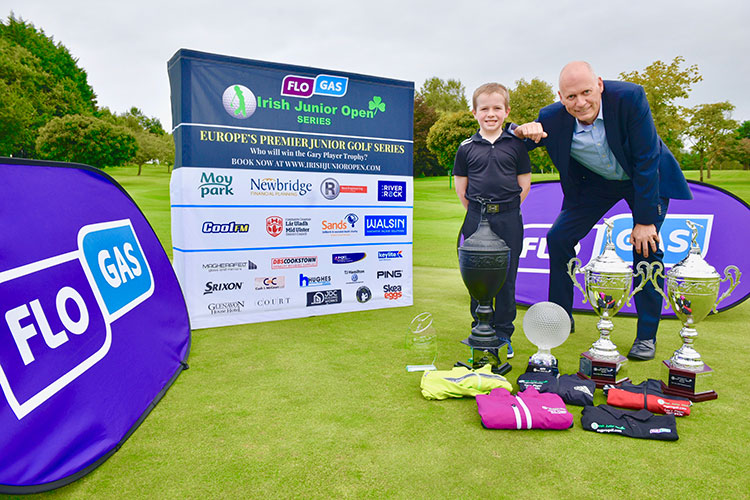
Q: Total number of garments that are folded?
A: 5